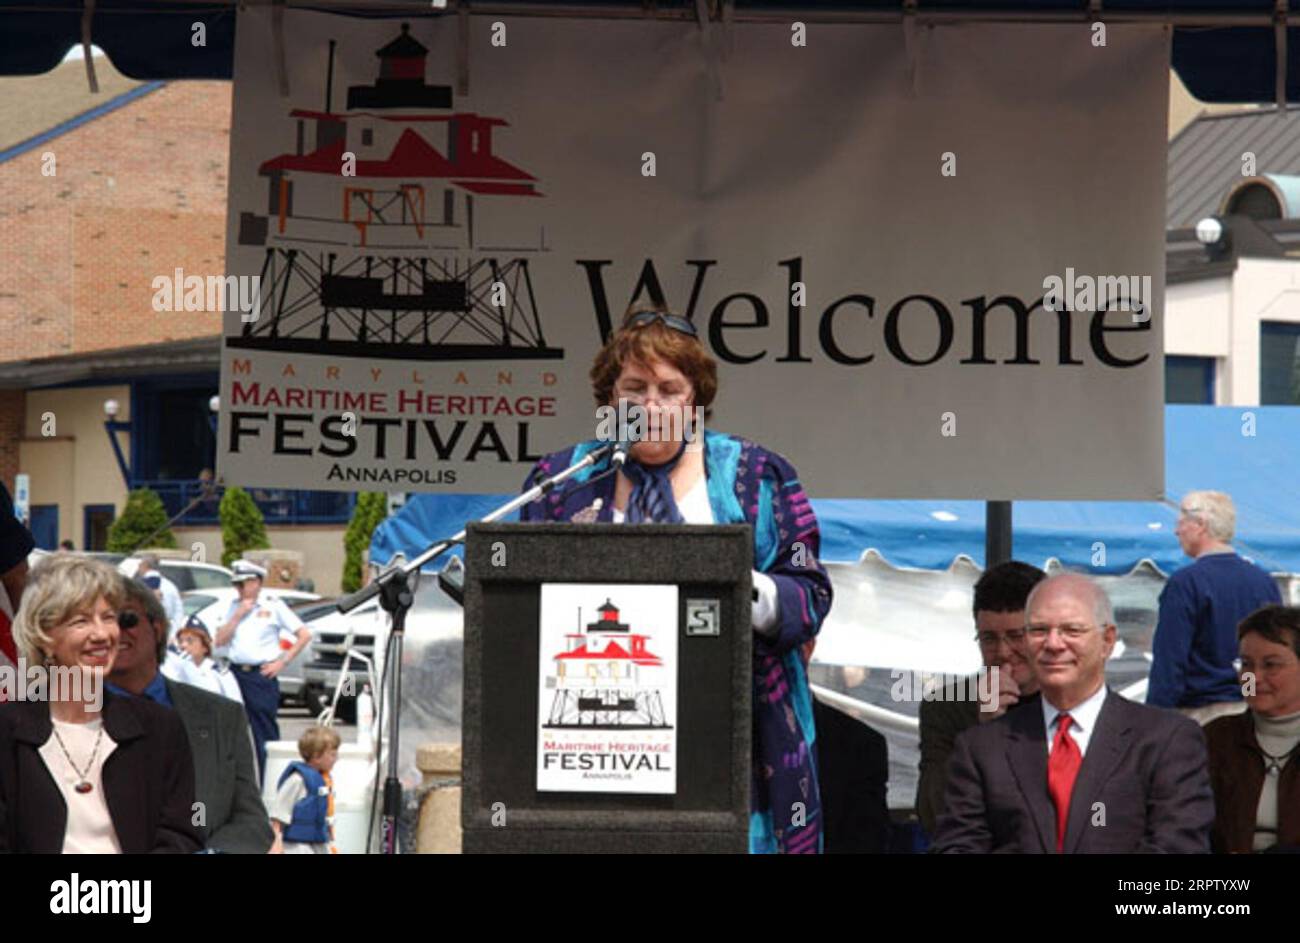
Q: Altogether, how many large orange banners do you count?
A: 0